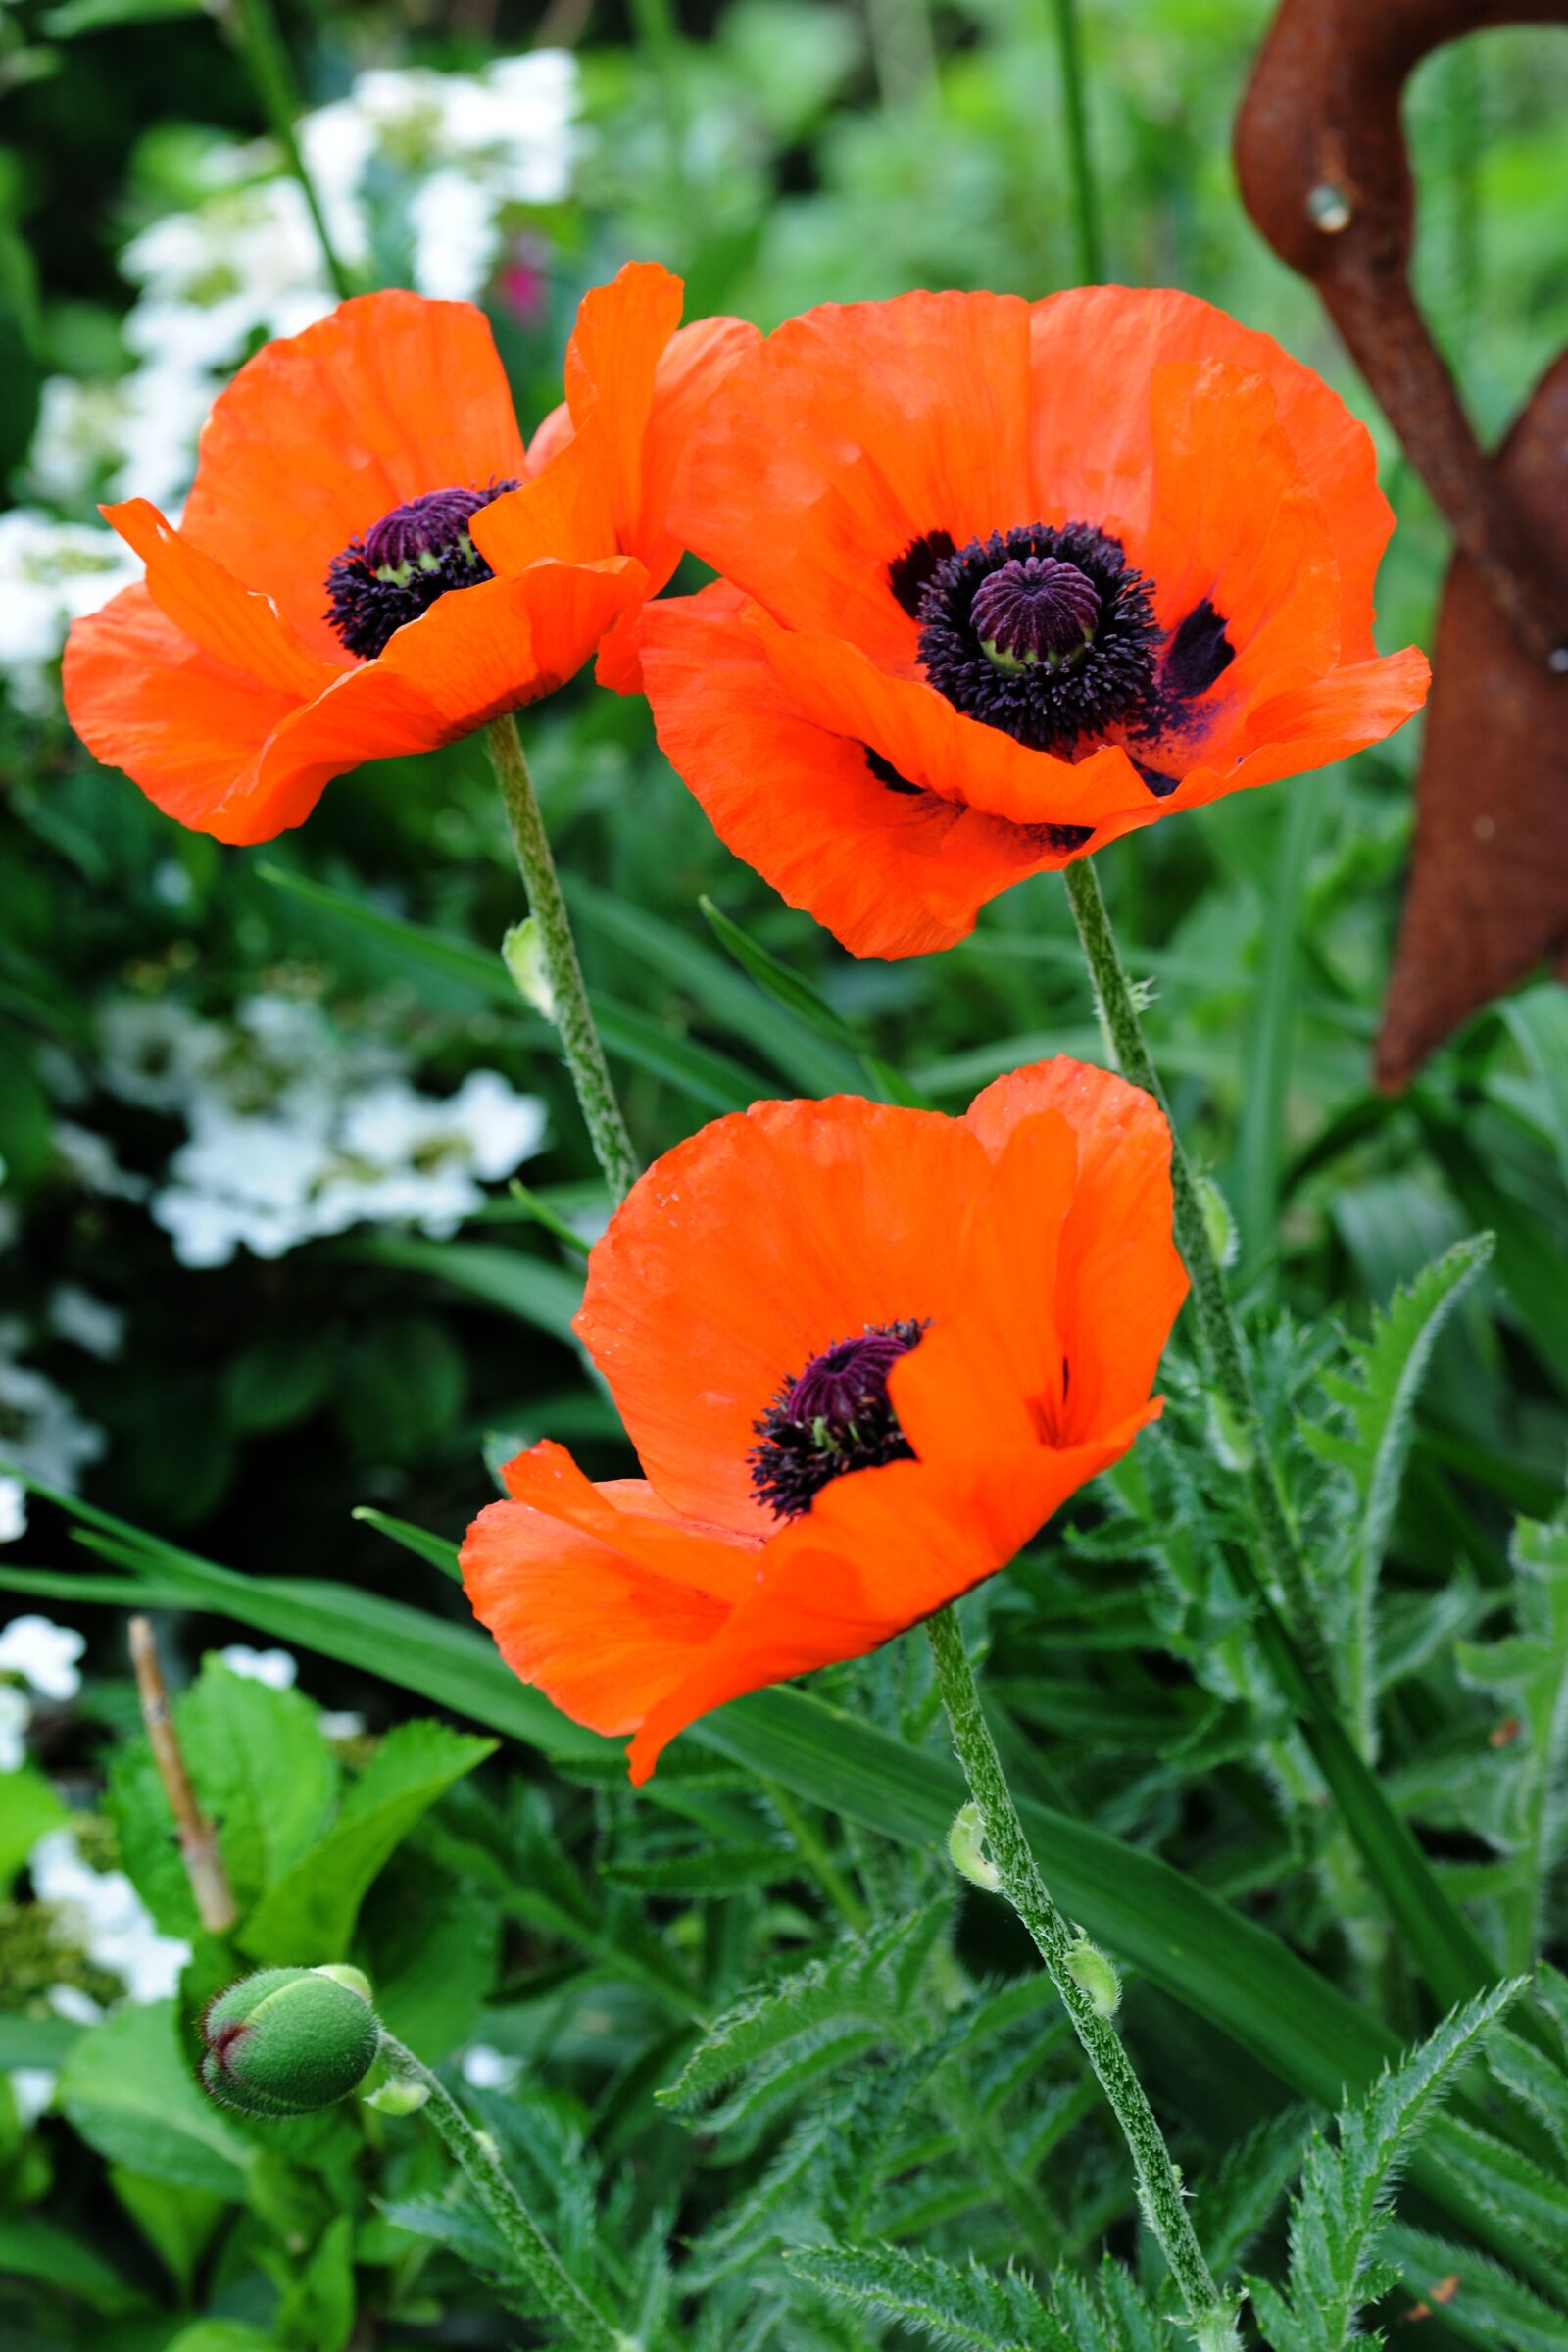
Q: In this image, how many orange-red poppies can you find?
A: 3